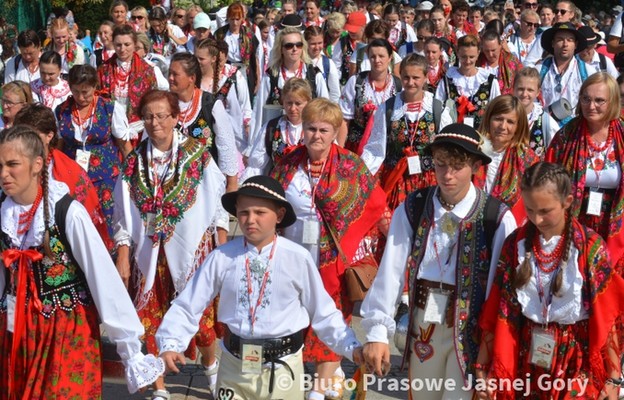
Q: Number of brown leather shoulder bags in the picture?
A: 1